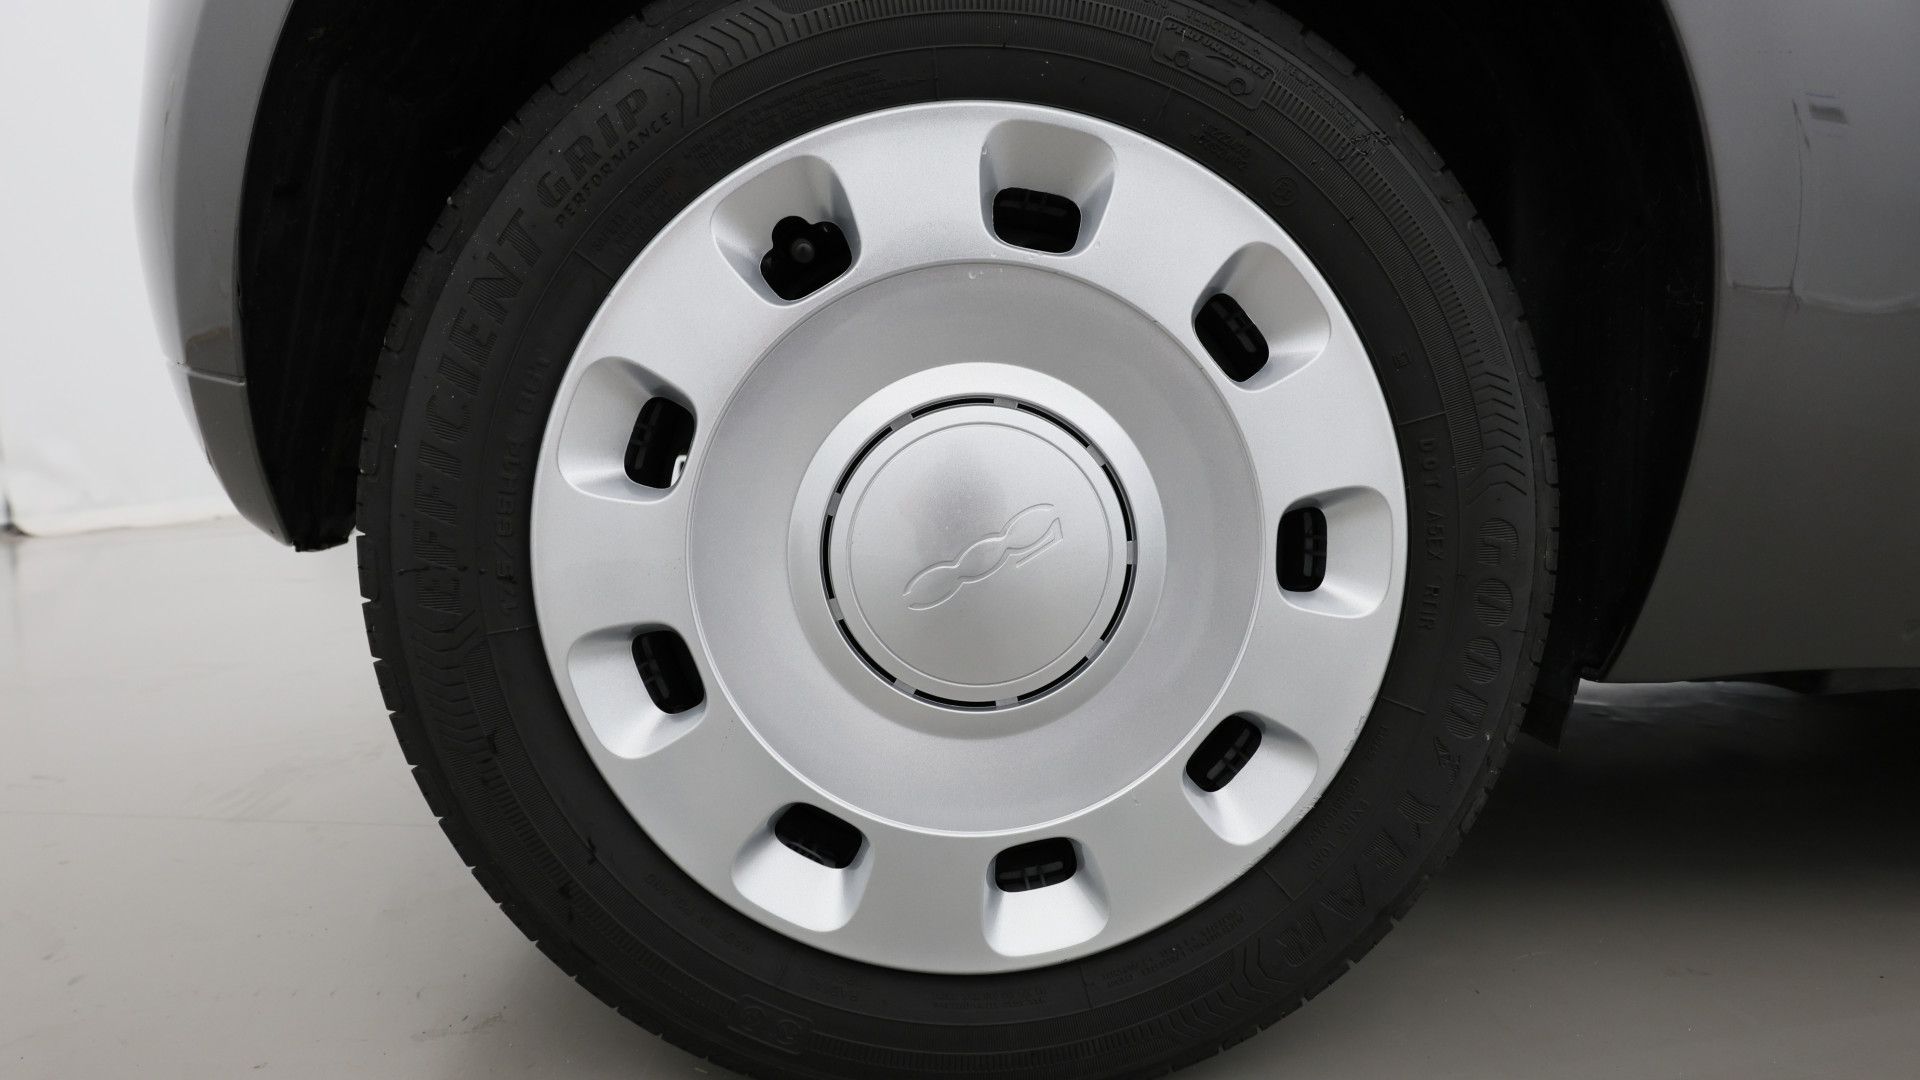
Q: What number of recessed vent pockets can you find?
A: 9